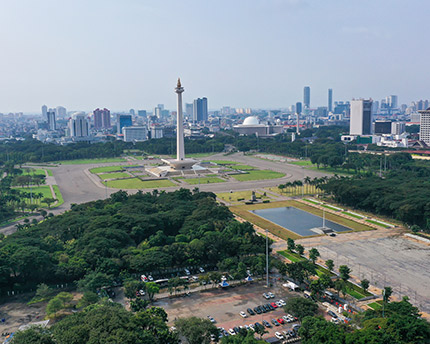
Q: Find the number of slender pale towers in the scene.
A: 1